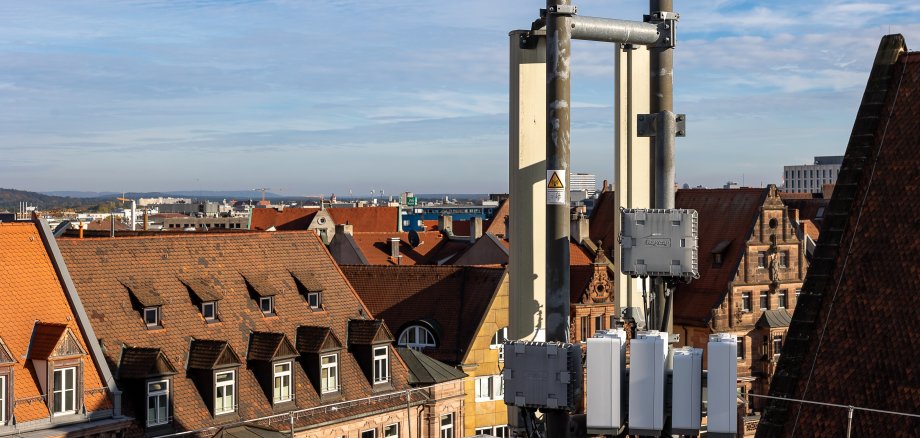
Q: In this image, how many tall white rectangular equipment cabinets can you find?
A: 4